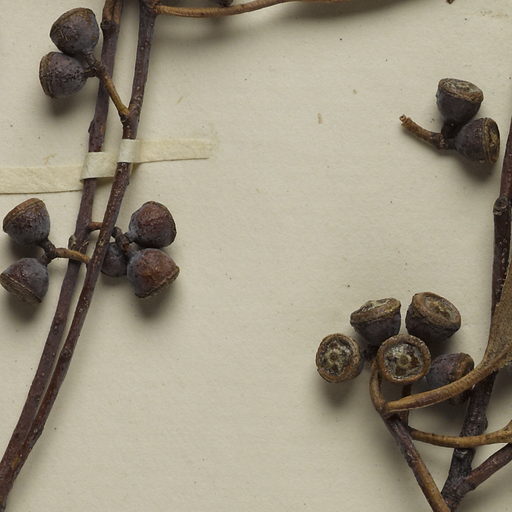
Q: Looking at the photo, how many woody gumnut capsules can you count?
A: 14